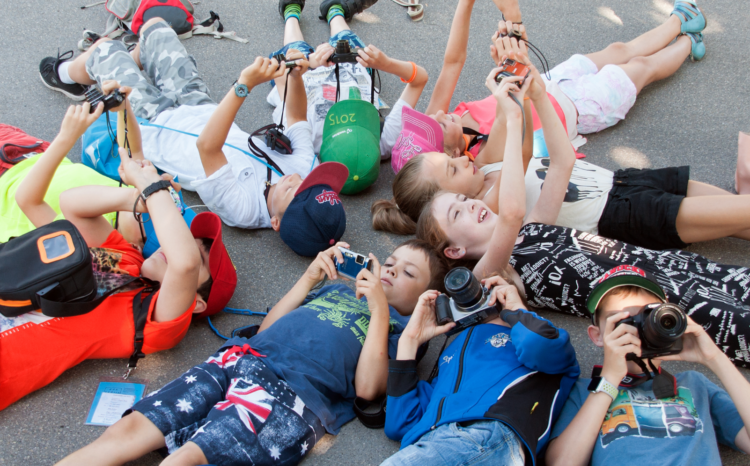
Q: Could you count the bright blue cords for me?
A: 2